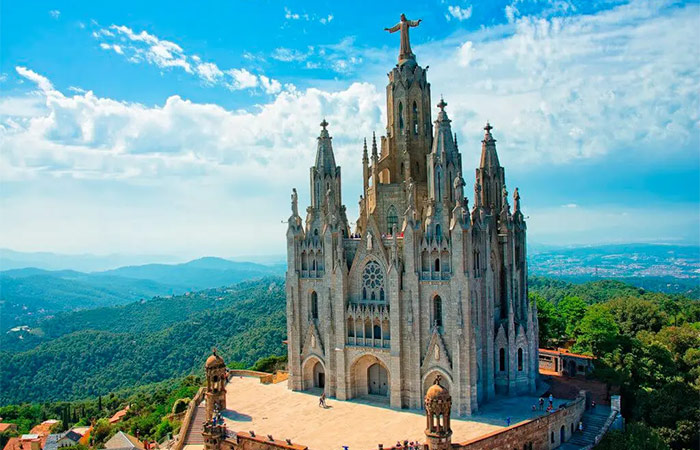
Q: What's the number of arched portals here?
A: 3